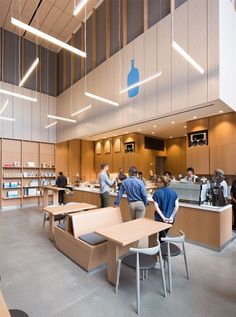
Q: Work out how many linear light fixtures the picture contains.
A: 12